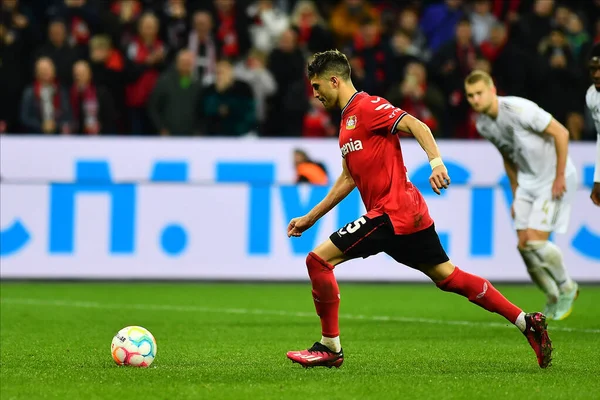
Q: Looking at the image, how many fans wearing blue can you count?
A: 1